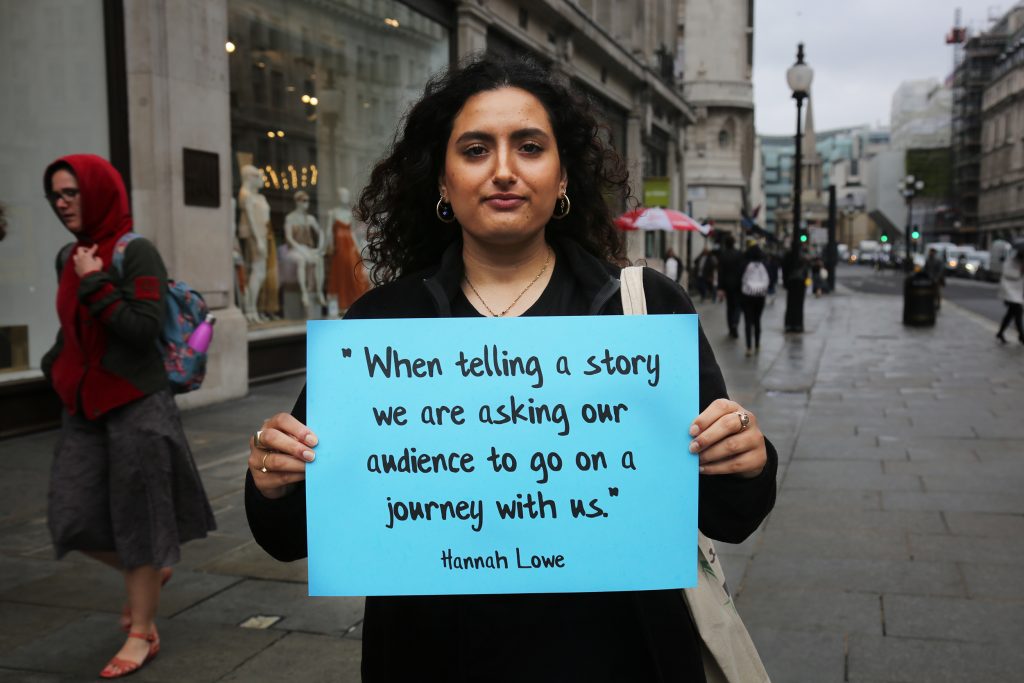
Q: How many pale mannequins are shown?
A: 3